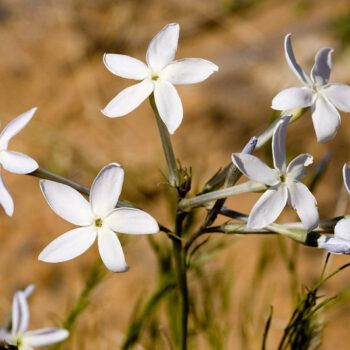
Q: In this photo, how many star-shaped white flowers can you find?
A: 7